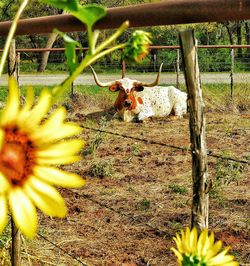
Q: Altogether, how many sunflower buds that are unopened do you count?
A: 1